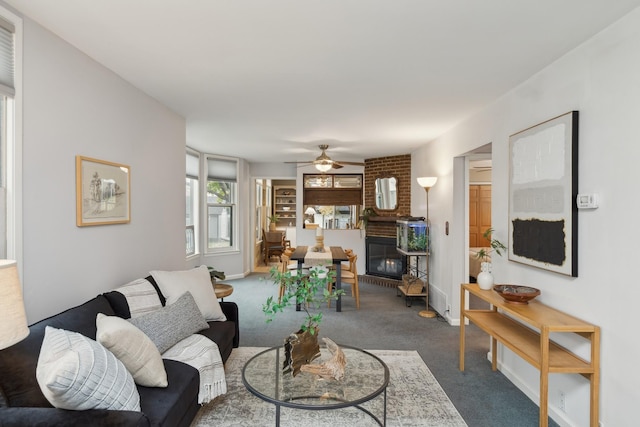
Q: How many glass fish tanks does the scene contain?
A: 1